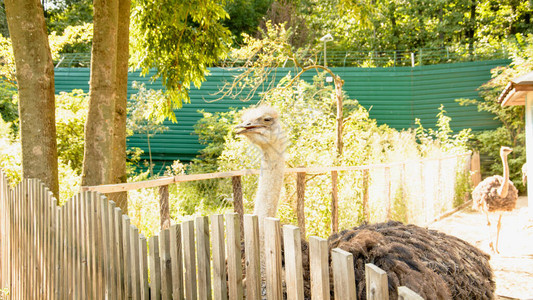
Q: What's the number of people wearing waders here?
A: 0